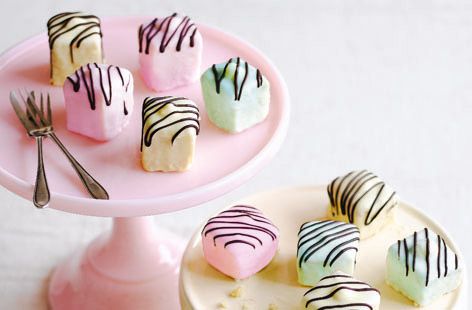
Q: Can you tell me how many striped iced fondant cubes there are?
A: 10